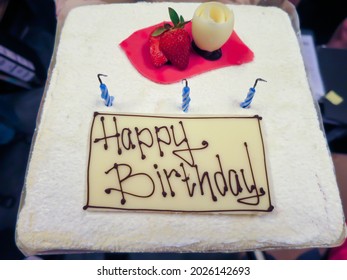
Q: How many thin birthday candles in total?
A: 3